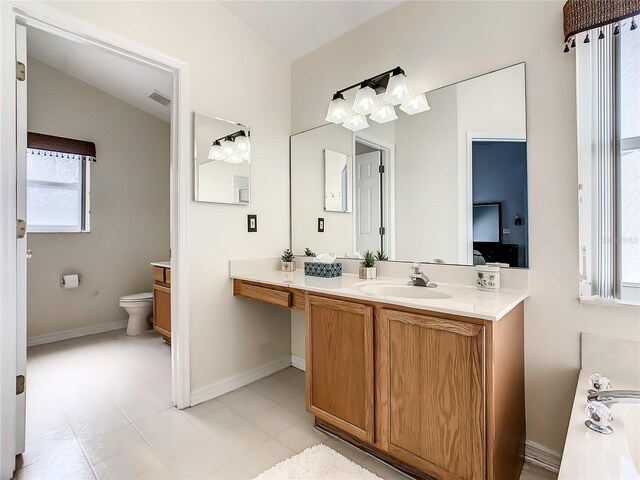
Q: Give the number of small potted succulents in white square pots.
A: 2